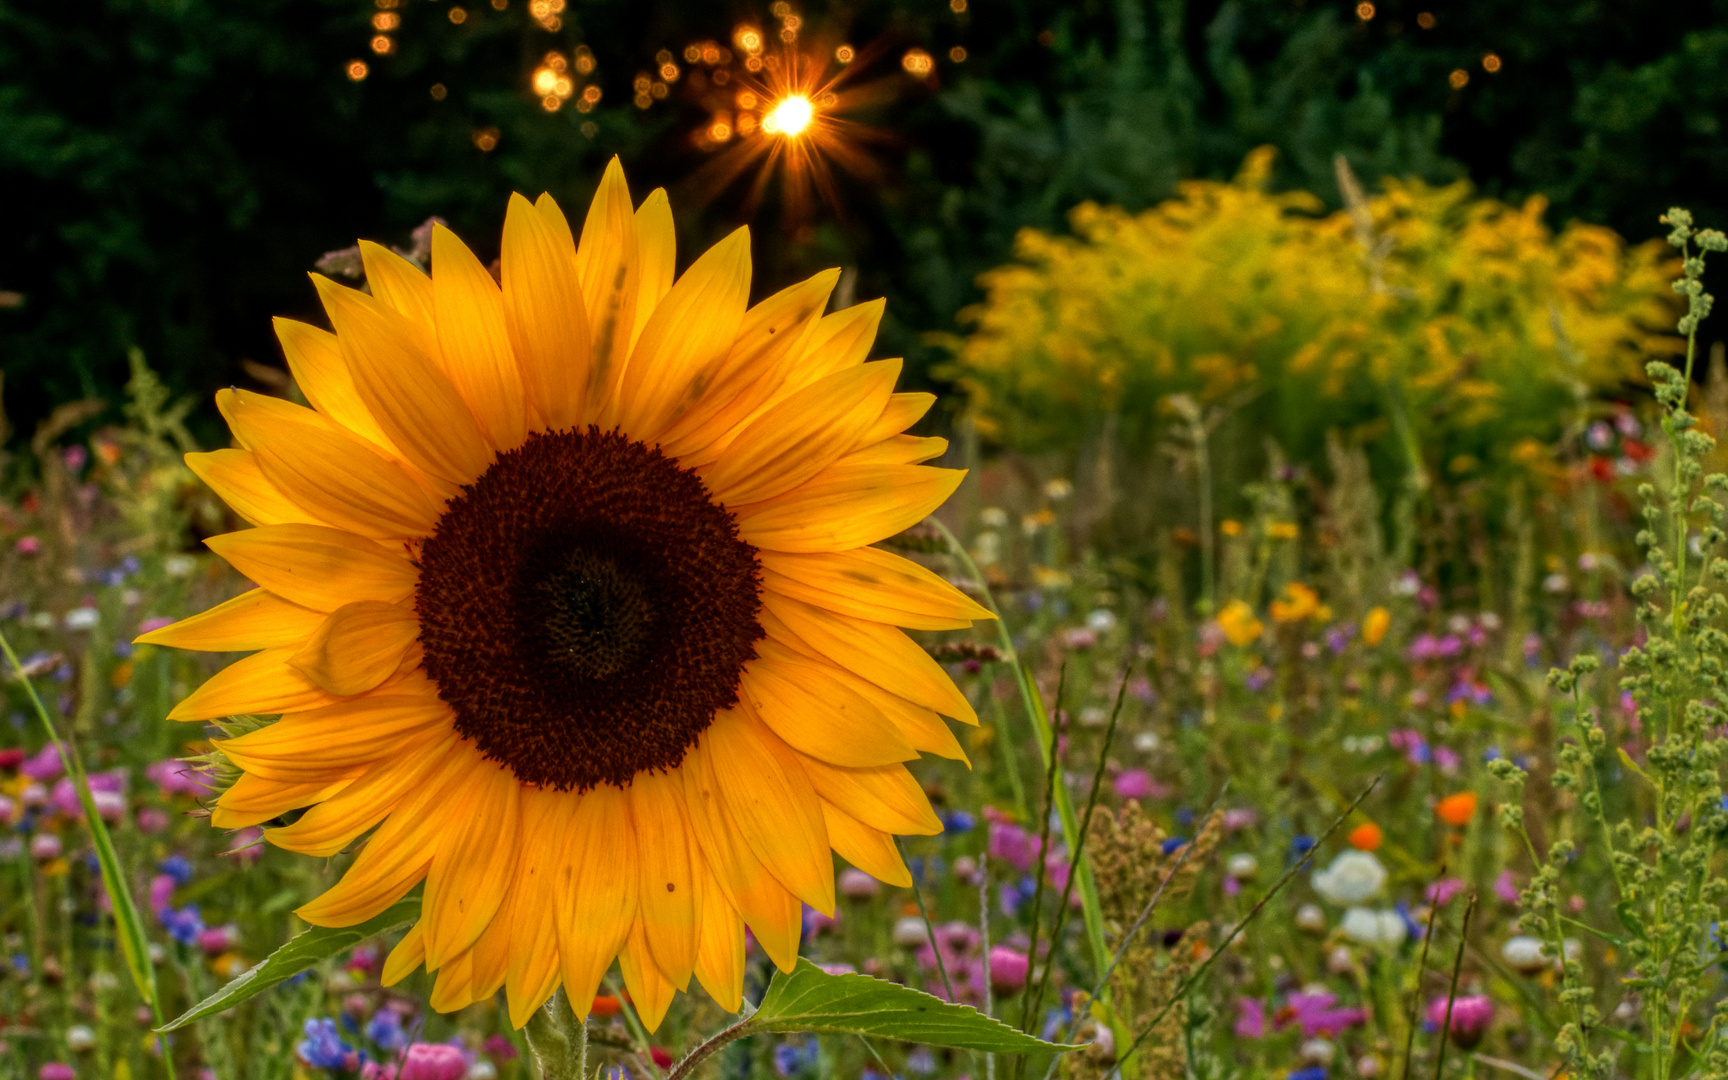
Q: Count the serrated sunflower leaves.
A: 2